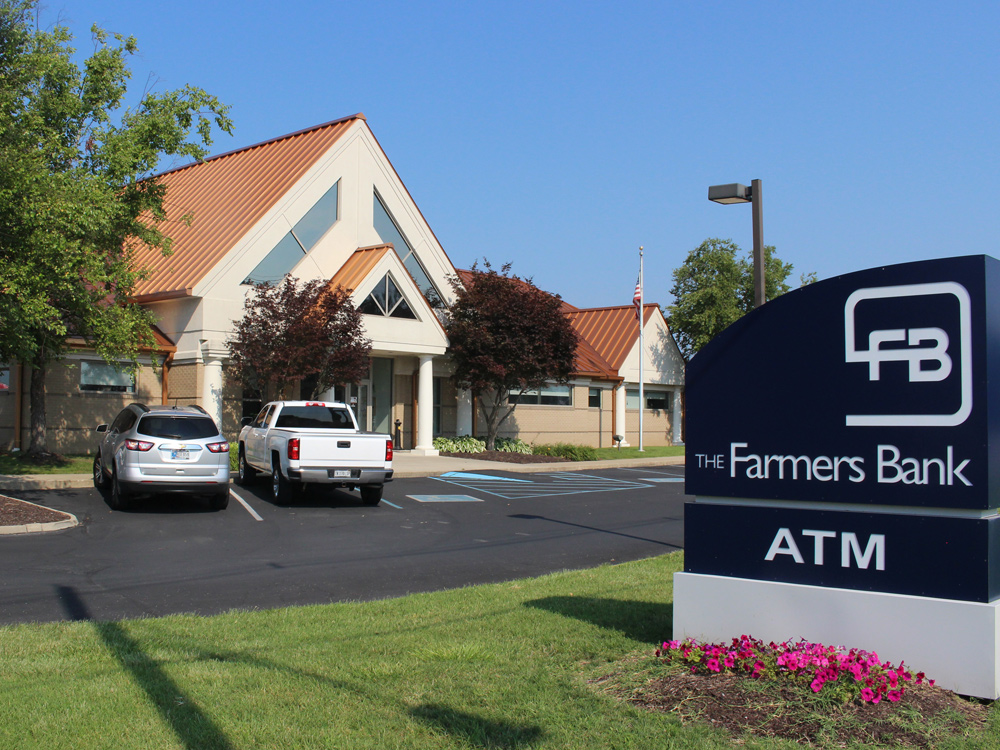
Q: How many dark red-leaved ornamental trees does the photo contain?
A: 2